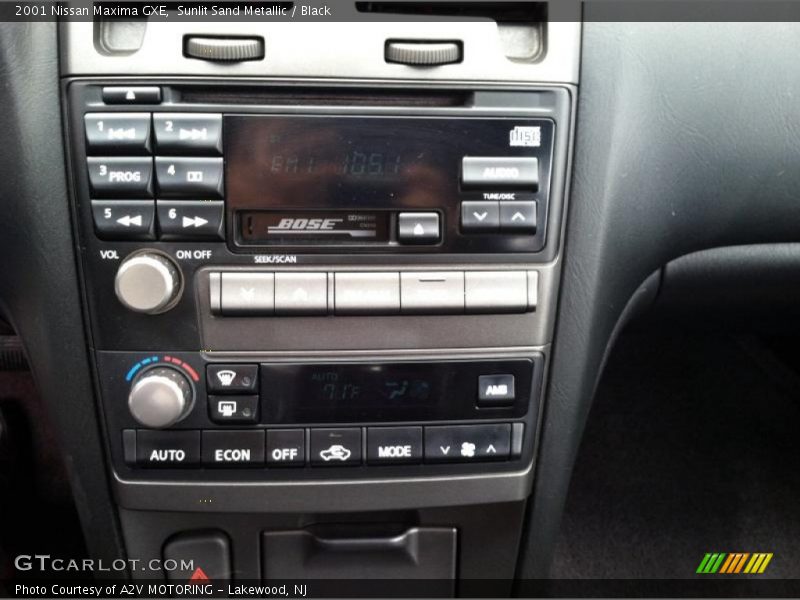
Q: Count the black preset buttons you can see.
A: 6